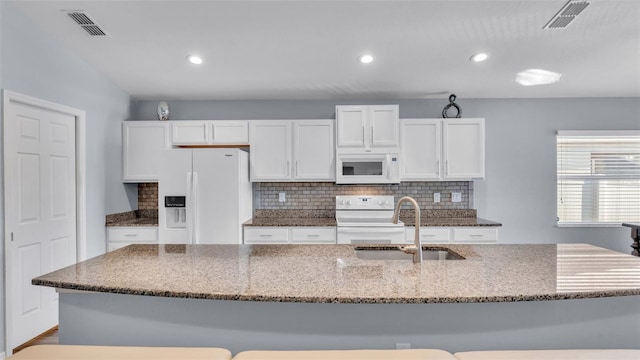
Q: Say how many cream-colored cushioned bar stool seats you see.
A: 3